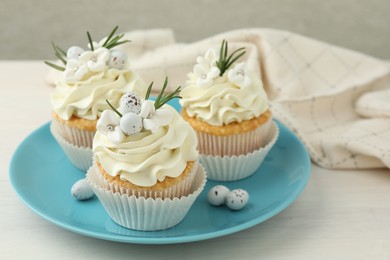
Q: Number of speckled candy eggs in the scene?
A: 7